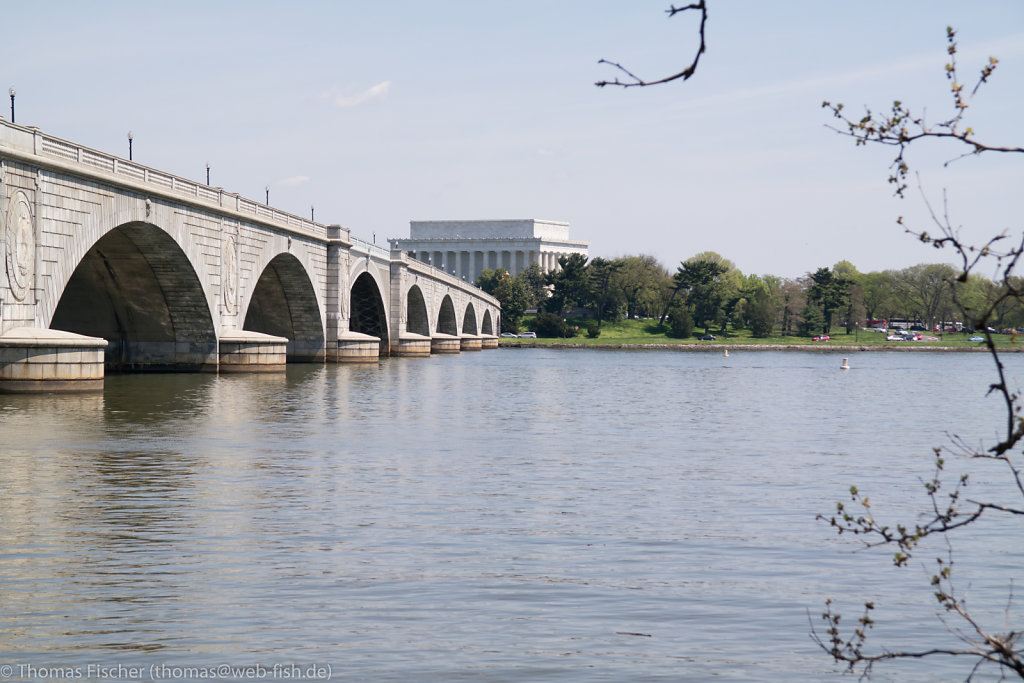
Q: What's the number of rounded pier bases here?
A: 7